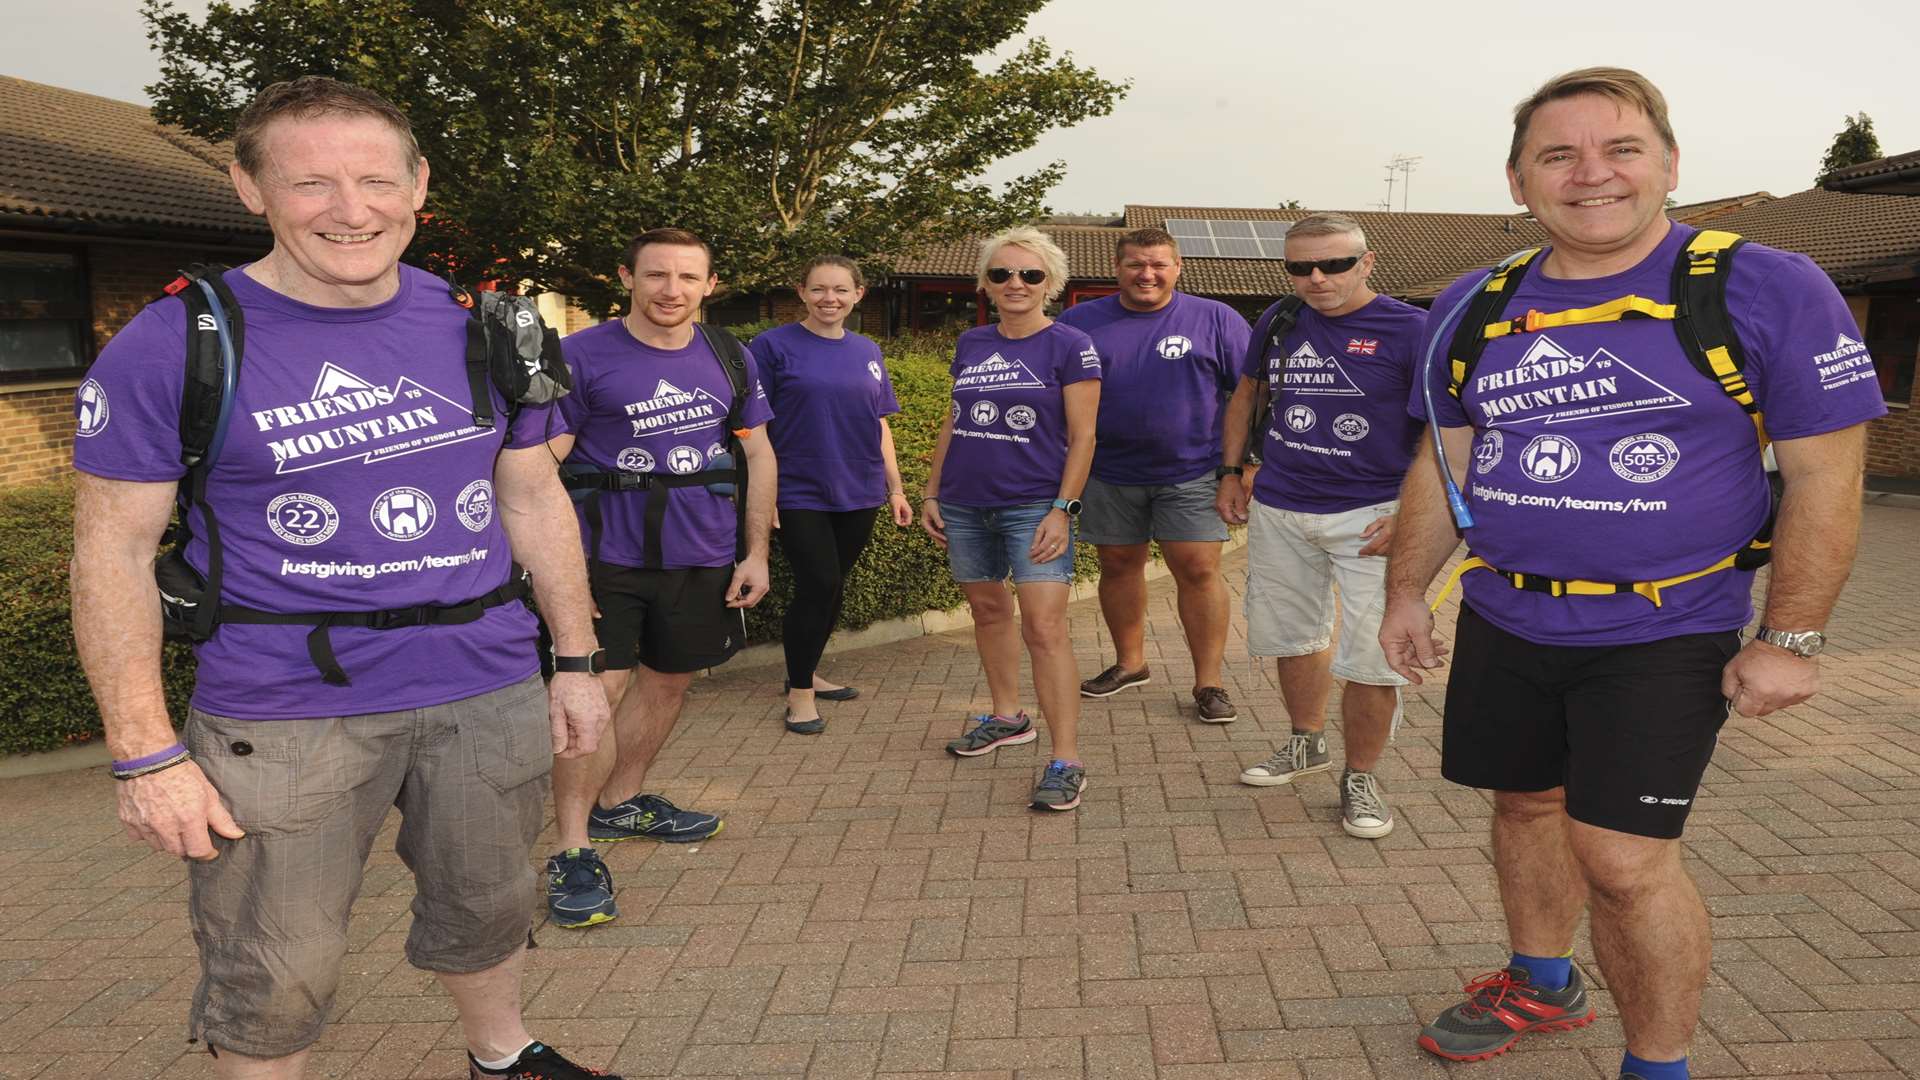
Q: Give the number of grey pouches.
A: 1